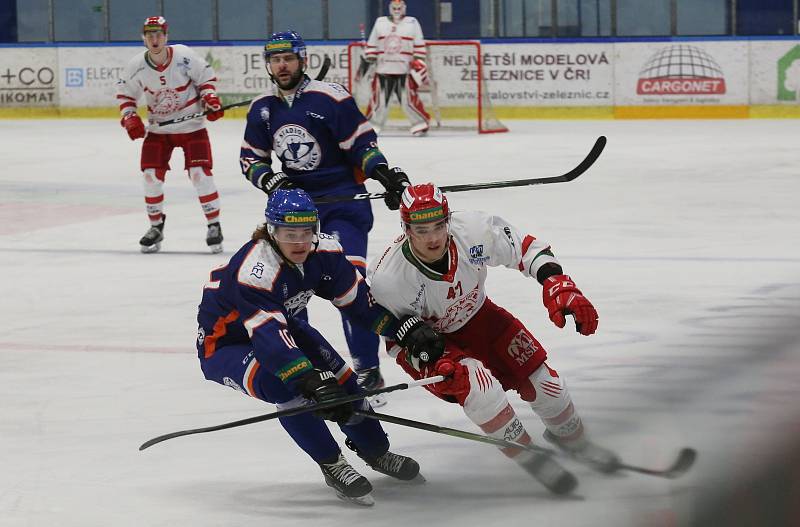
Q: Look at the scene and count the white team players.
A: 3